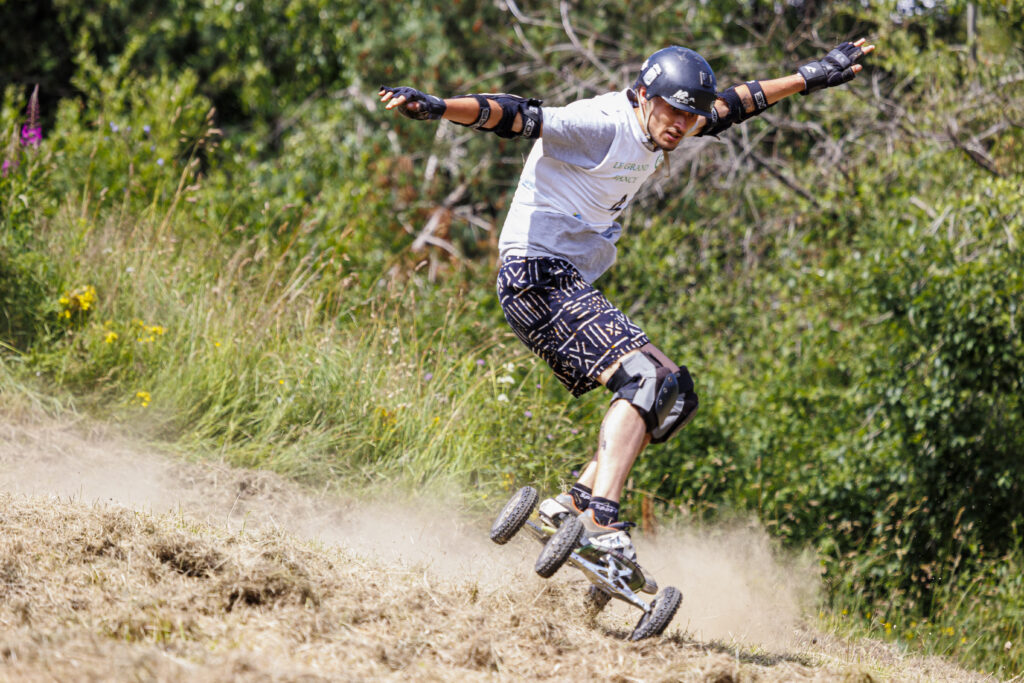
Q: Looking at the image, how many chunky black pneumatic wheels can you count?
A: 4